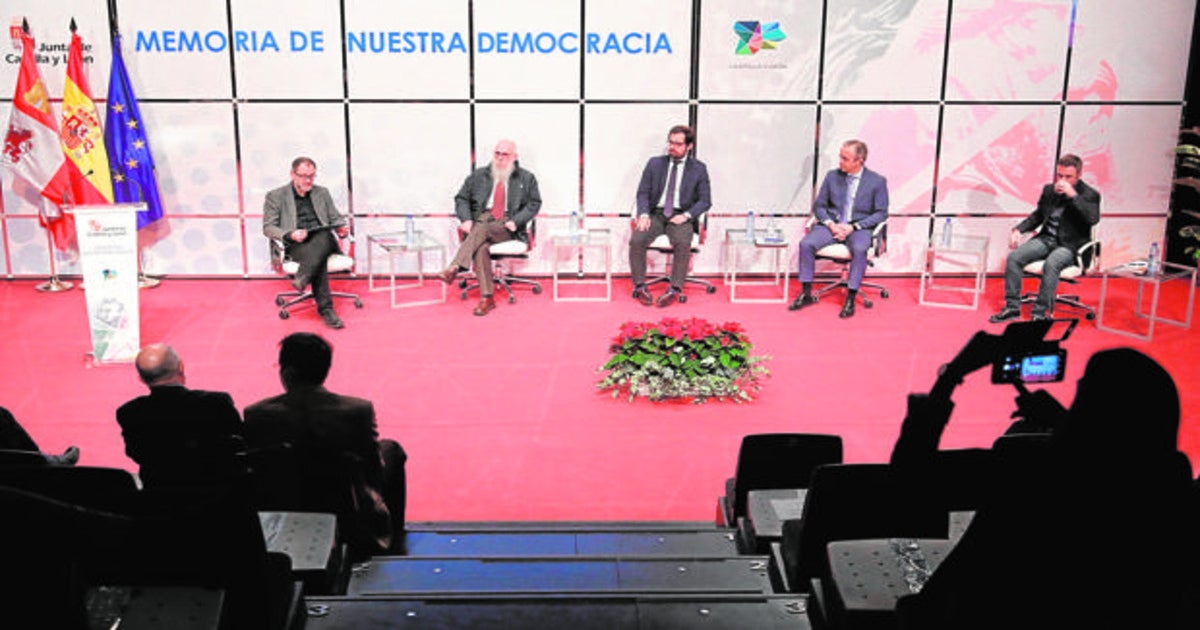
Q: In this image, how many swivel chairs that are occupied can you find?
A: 5